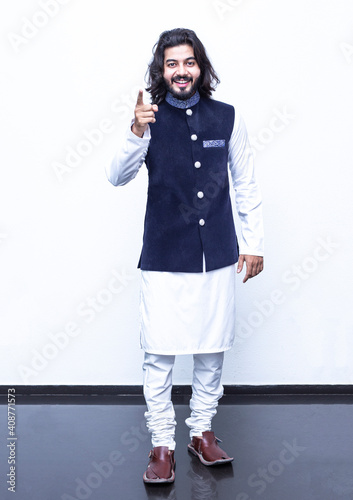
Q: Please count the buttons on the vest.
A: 5